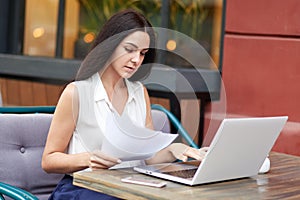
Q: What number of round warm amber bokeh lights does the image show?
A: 3